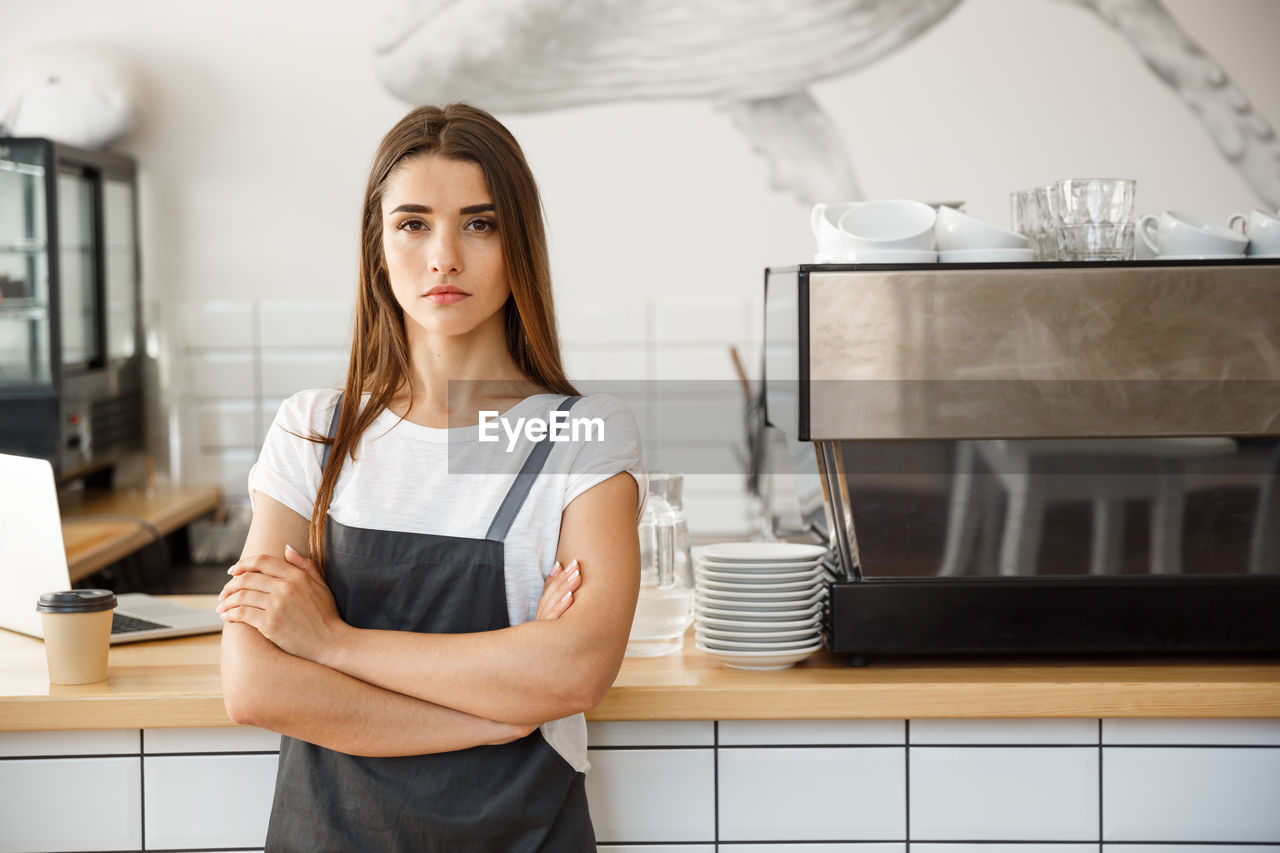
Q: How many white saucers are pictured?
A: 11